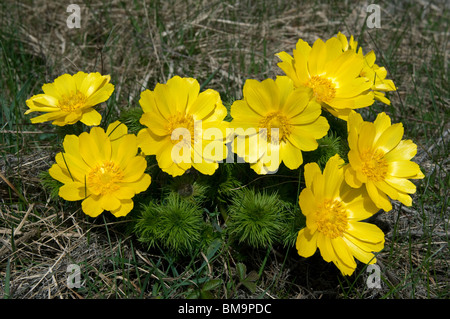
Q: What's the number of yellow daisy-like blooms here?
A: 8